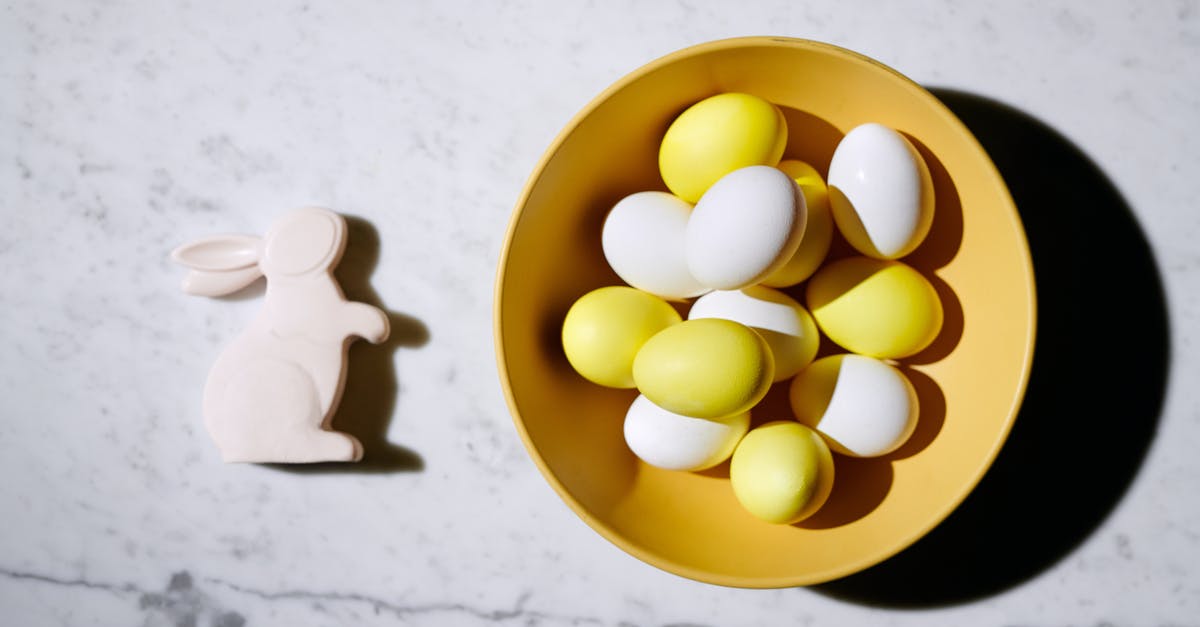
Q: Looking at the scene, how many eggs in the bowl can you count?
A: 12